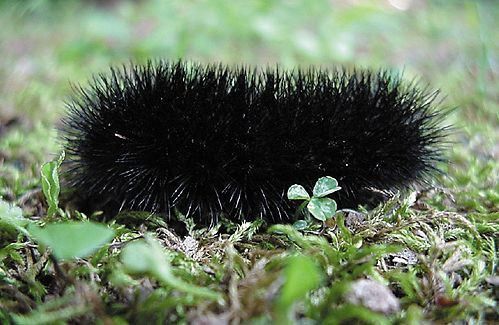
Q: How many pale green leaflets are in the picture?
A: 3